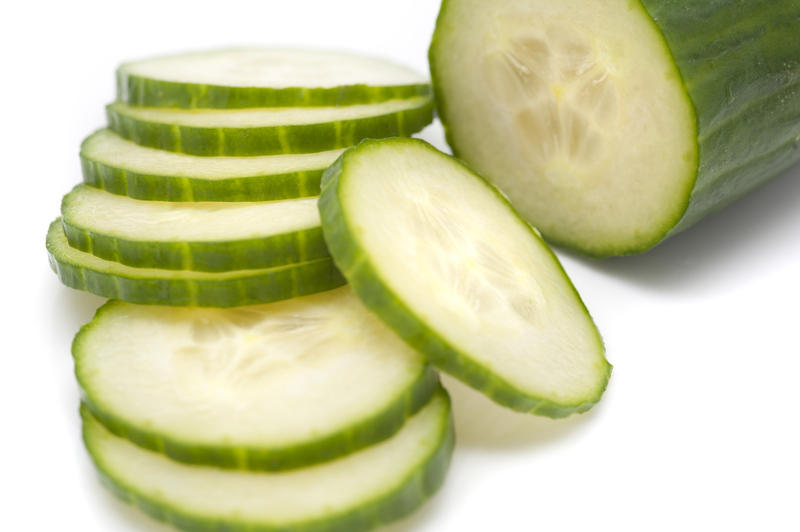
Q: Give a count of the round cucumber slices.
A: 8